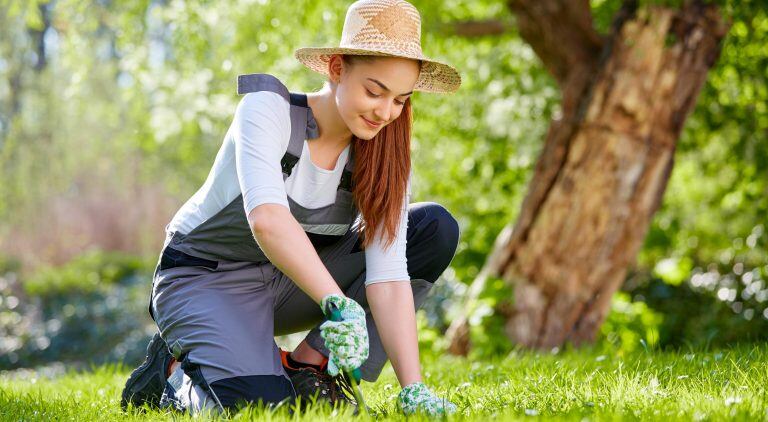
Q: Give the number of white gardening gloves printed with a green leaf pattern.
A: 2